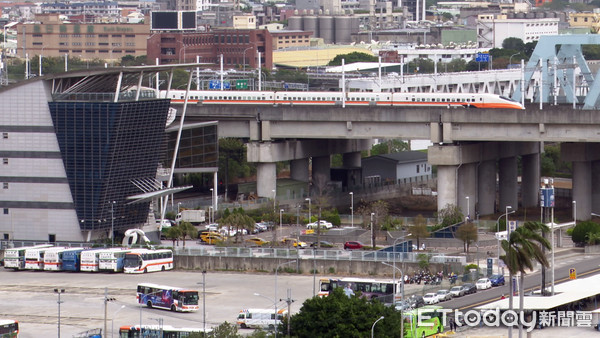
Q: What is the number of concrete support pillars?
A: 11